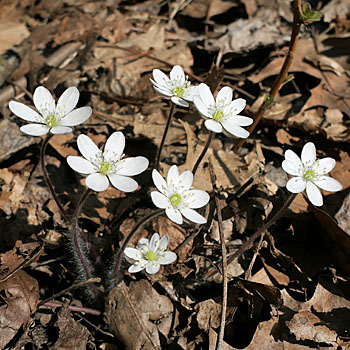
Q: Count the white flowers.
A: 7